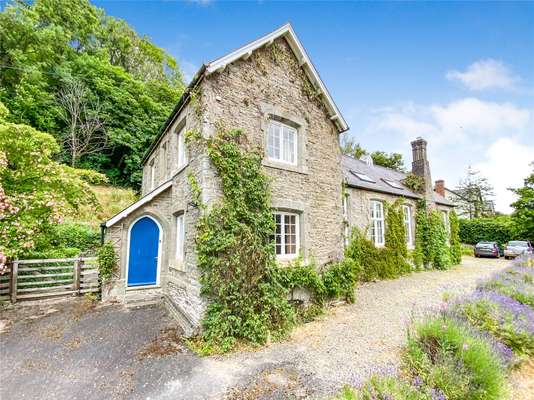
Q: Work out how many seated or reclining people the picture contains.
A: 0